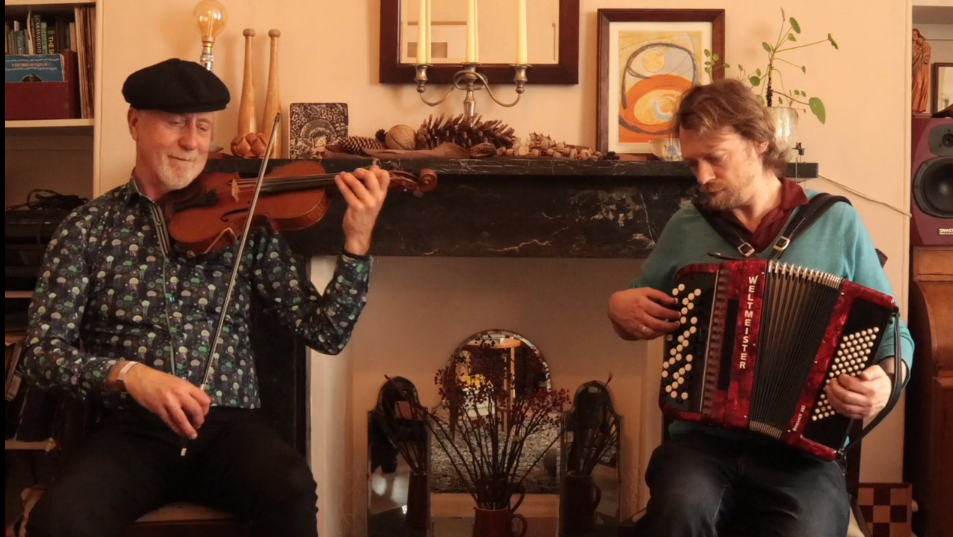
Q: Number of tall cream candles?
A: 3